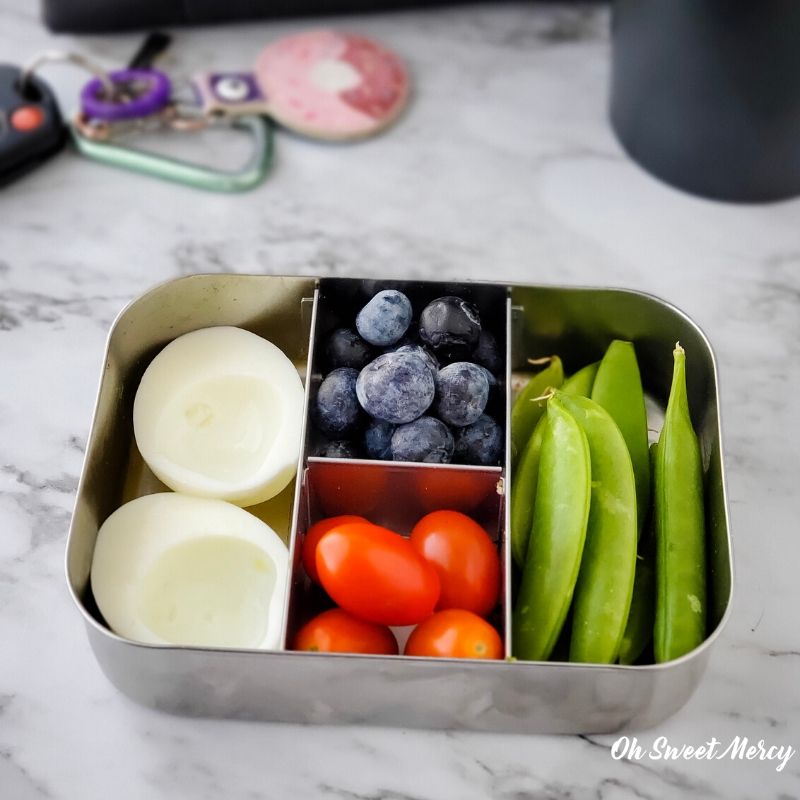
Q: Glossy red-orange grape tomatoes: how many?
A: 5